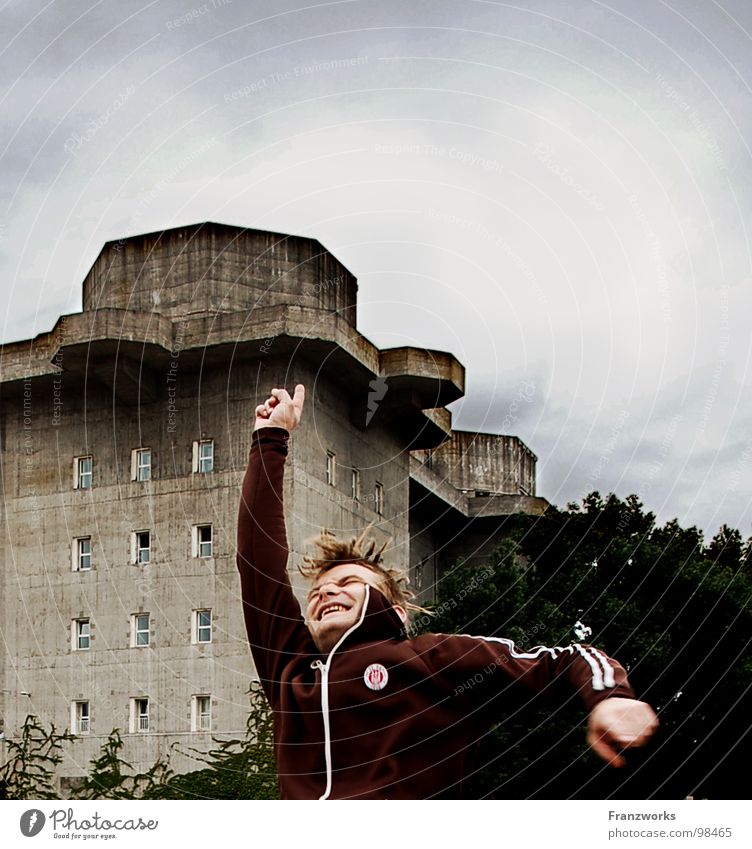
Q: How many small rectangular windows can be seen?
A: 15